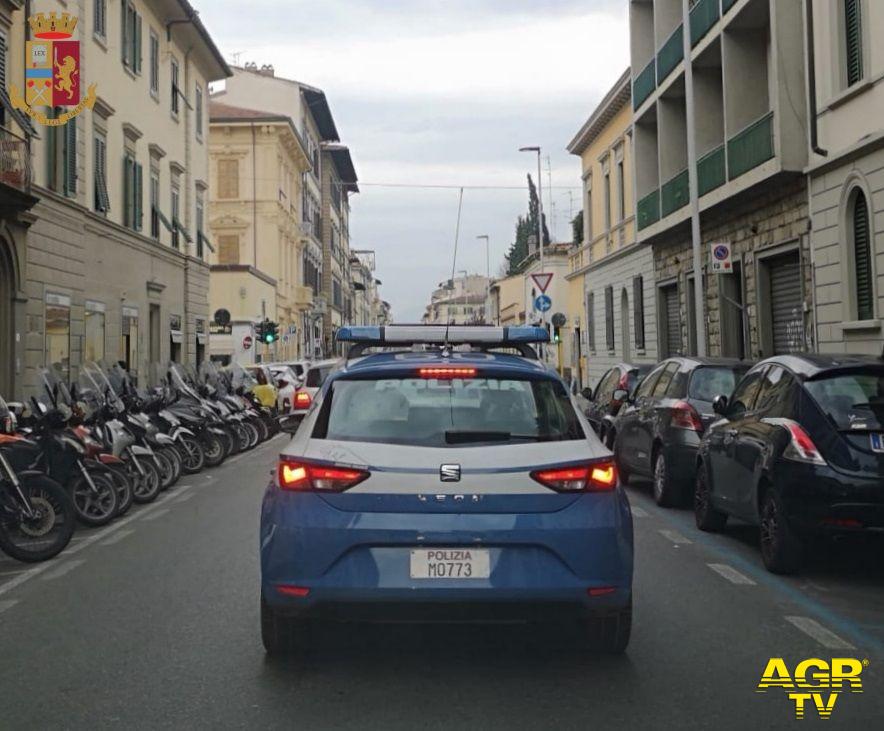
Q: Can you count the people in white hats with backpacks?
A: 0